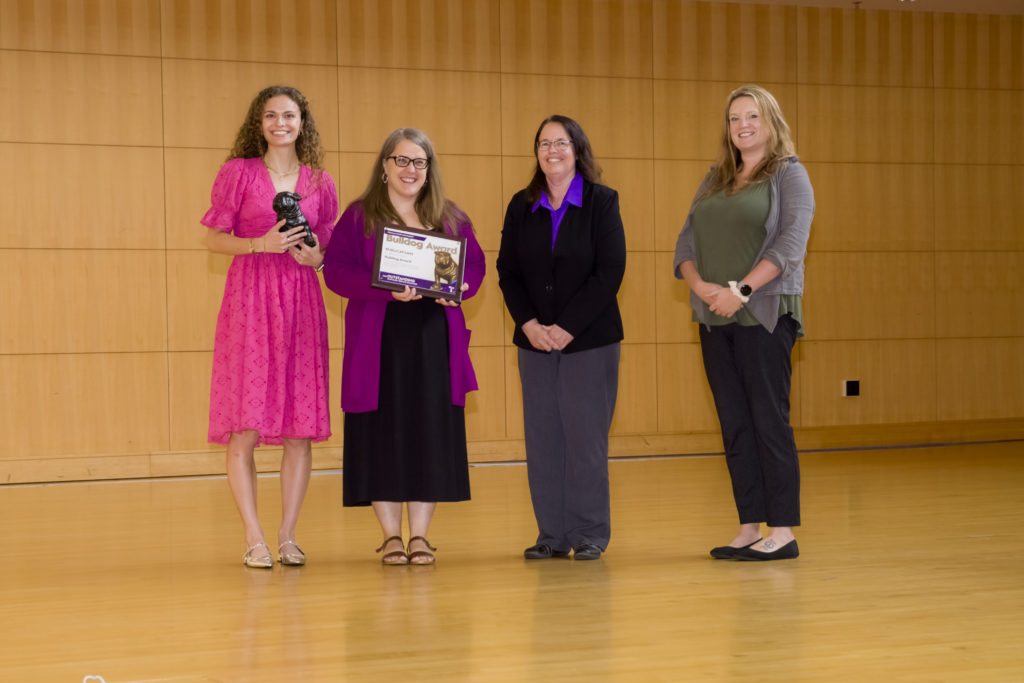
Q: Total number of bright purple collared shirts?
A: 1